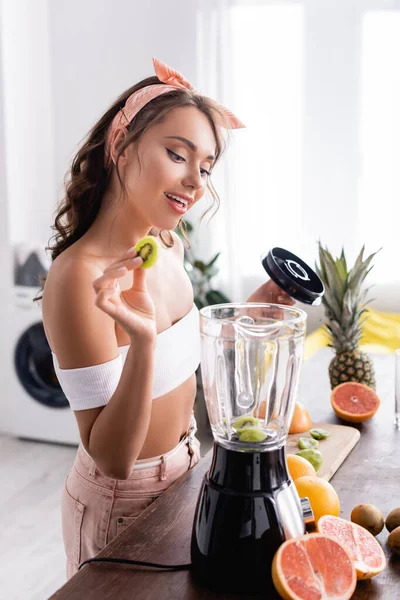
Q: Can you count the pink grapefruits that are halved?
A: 3